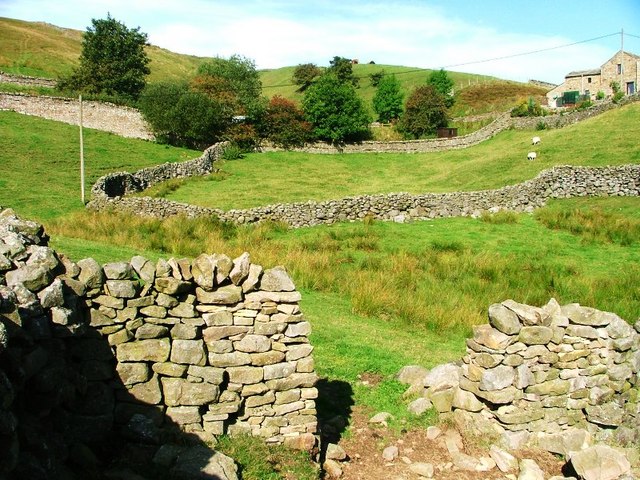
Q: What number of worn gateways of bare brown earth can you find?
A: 1